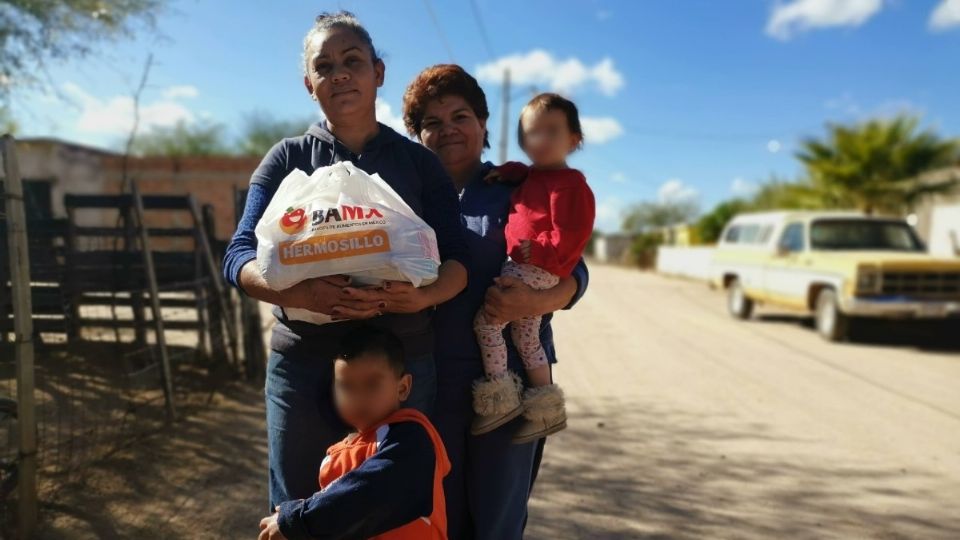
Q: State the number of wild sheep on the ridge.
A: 0